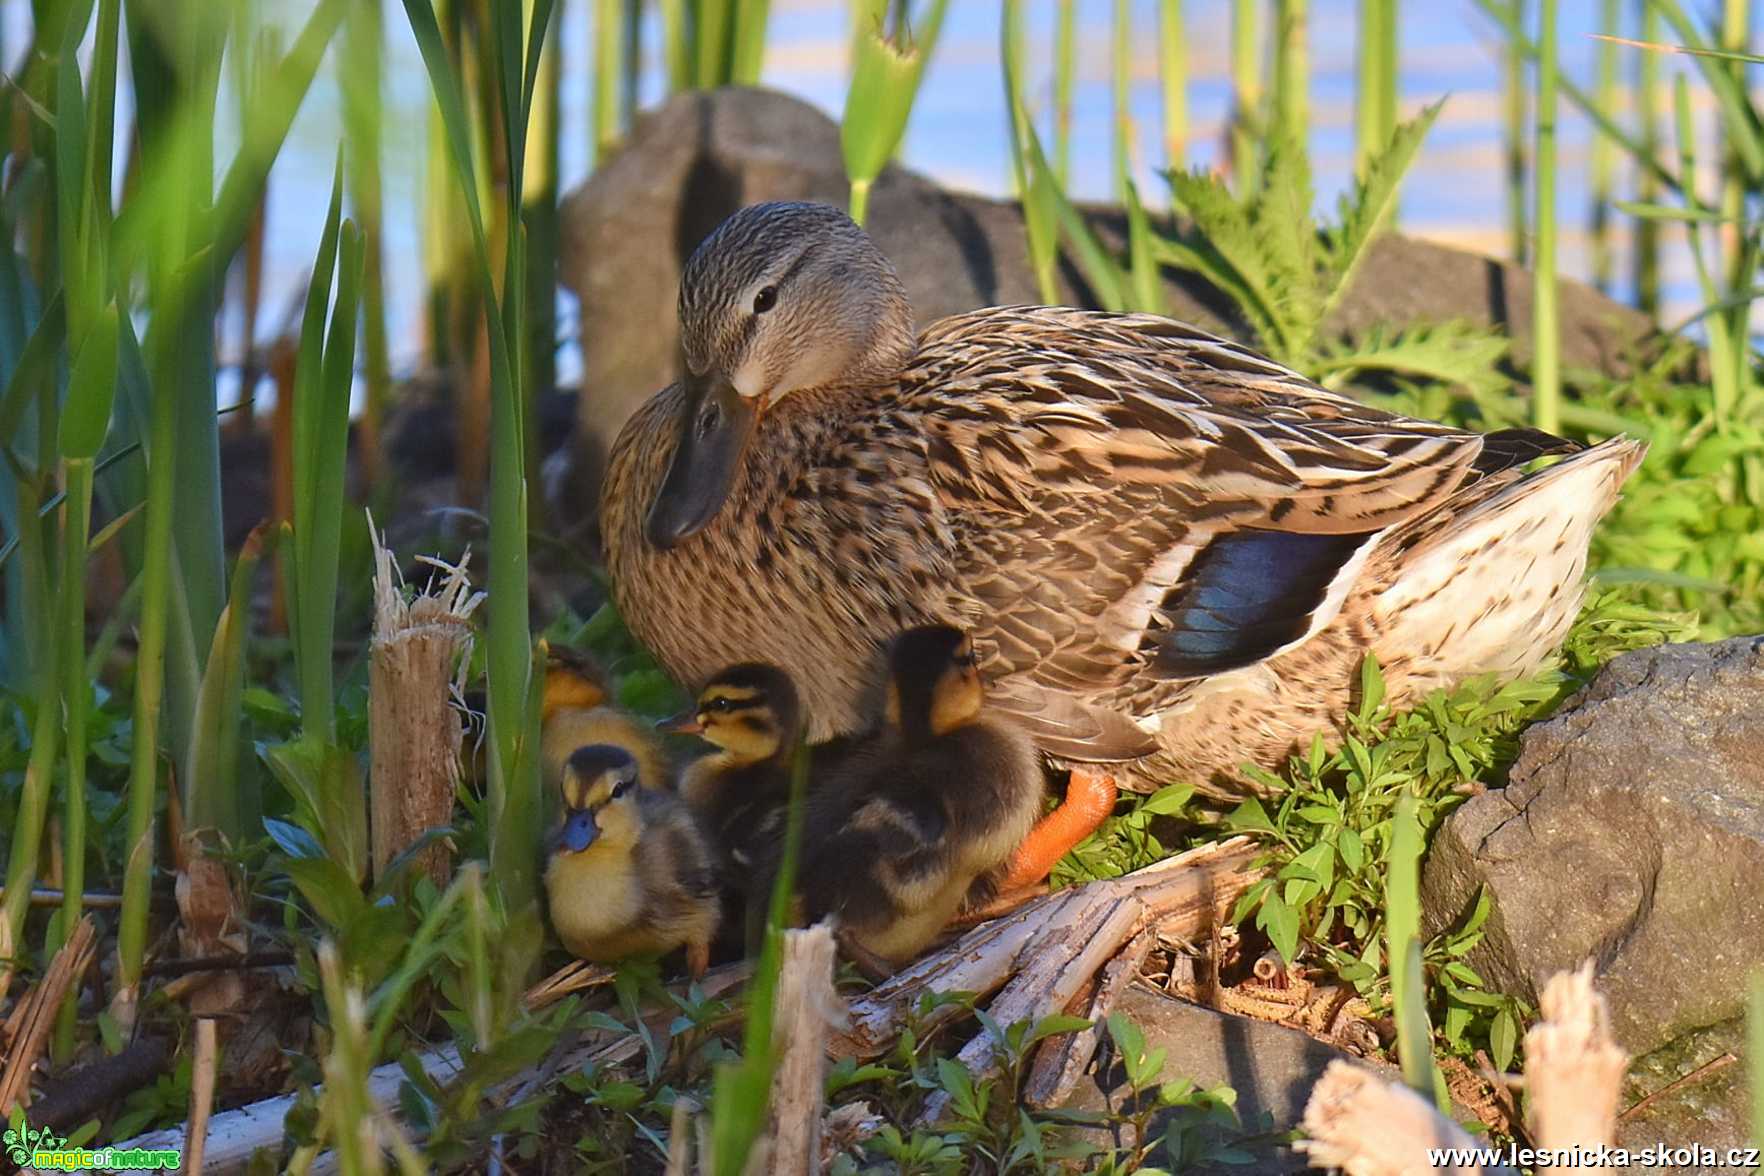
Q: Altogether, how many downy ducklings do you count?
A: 4